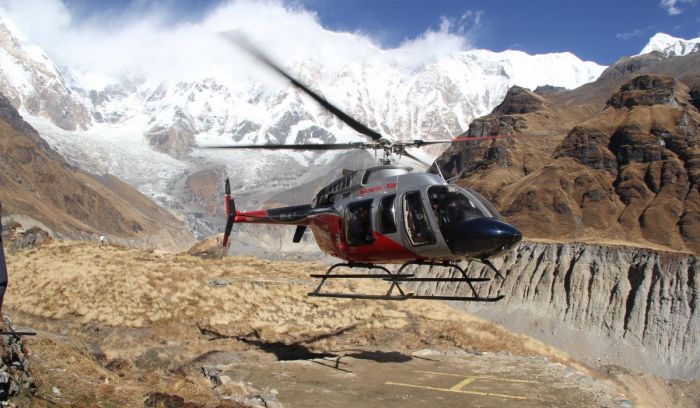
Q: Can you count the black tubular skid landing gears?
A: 2